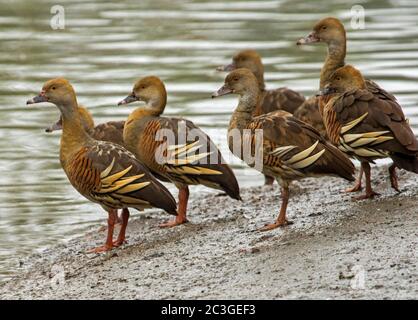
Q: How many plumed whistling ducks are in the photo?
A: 7